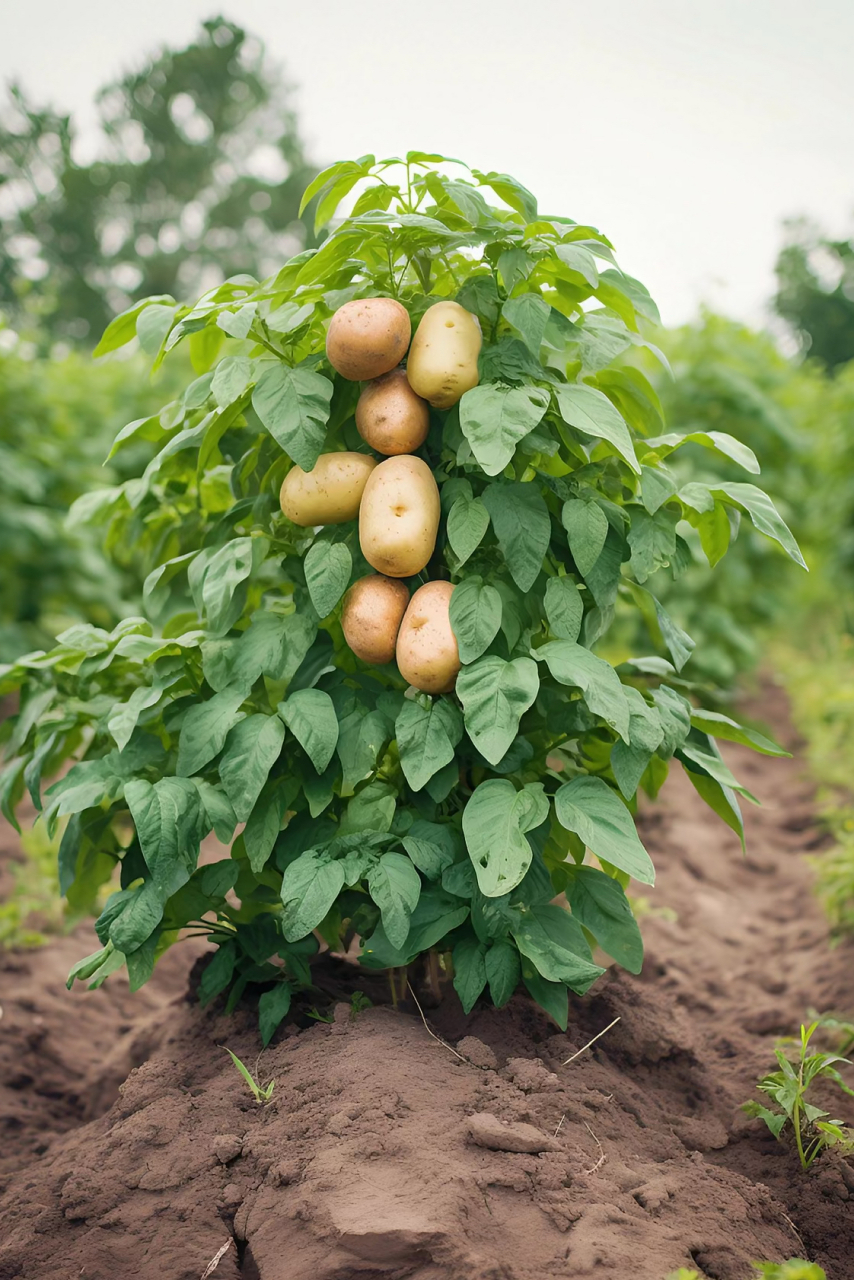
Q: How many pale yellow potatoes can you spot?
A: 3